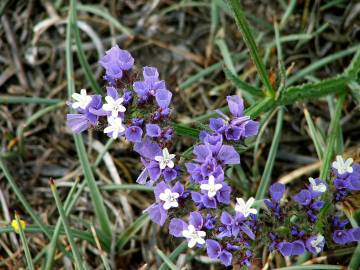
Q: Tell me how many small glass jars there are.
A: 0